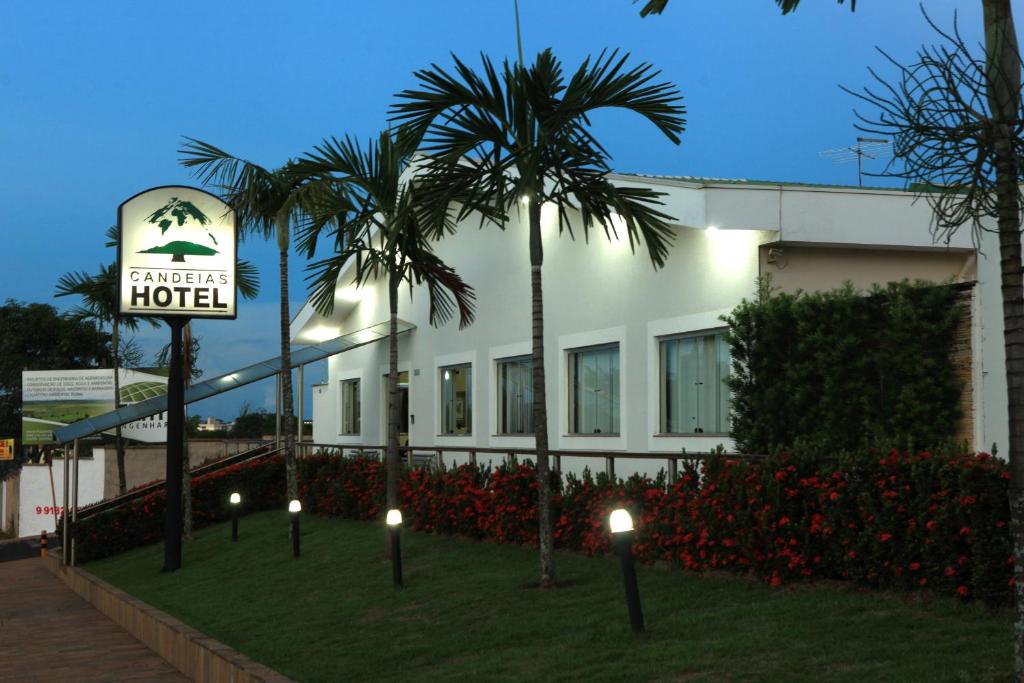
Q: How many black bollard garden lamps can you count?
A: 4